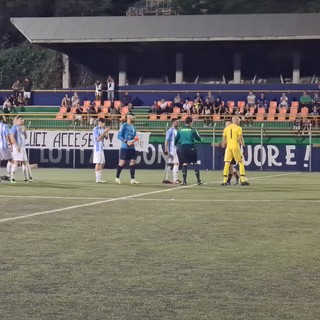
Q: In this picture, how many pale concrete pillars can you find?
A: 5